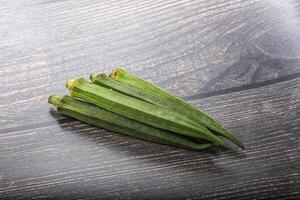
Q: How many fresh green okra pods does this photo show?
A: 4